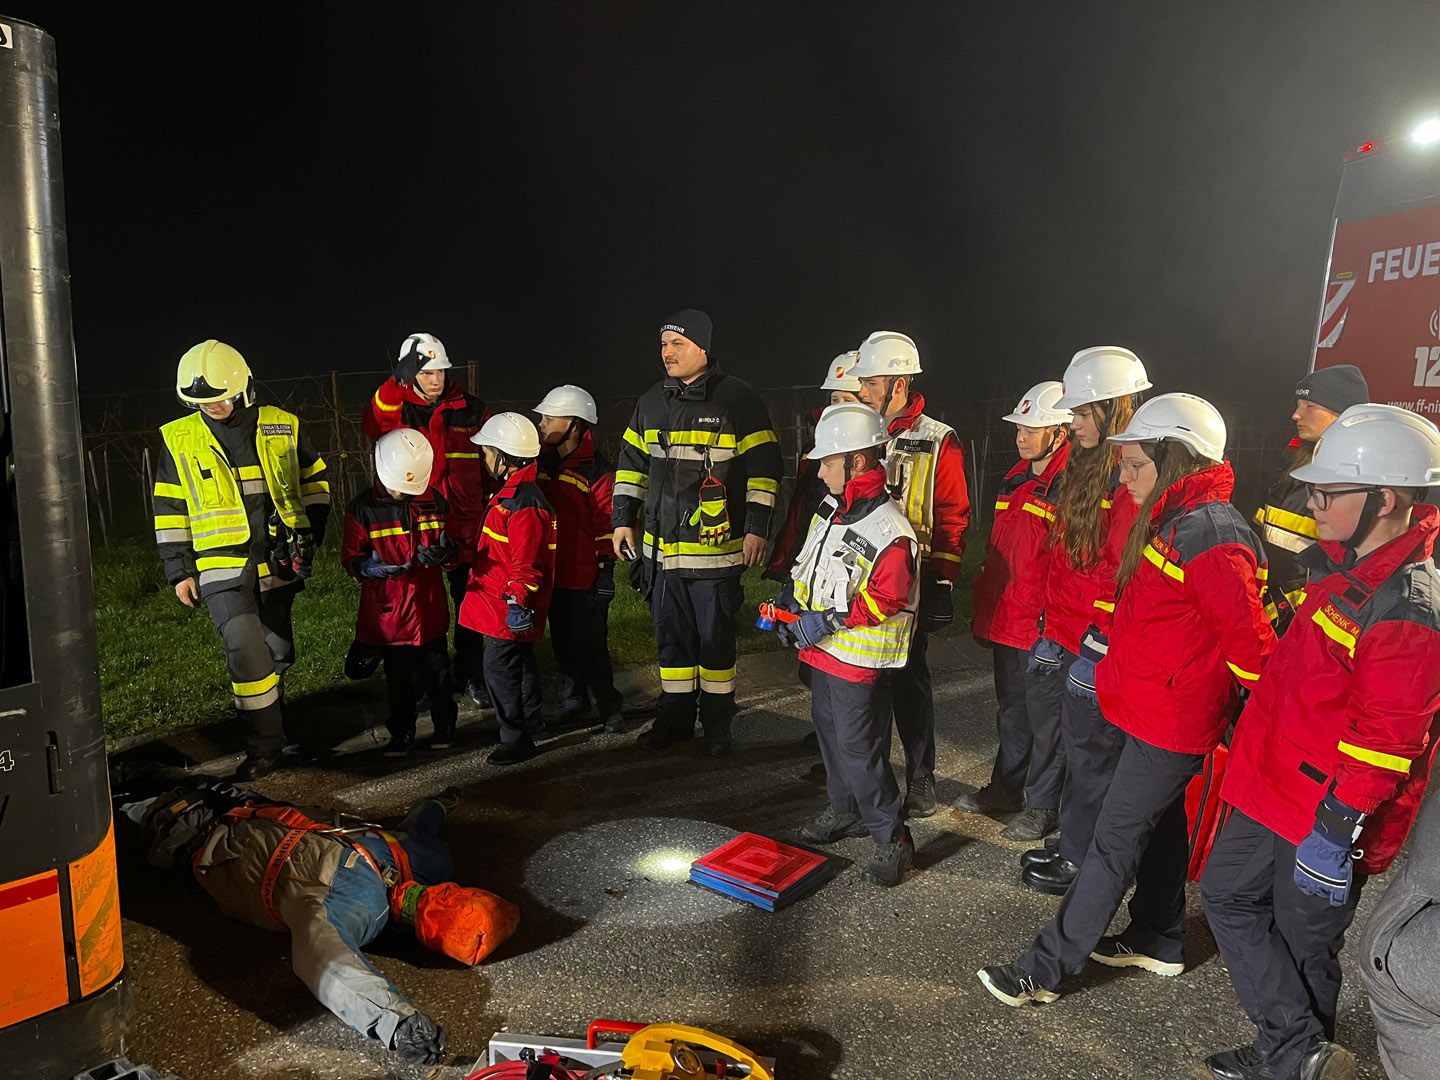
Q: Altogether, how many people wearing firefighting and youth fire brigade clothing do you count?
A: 14